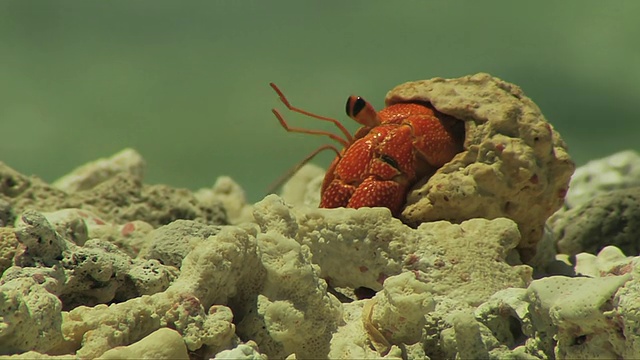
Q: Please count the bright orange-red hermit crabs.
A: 1